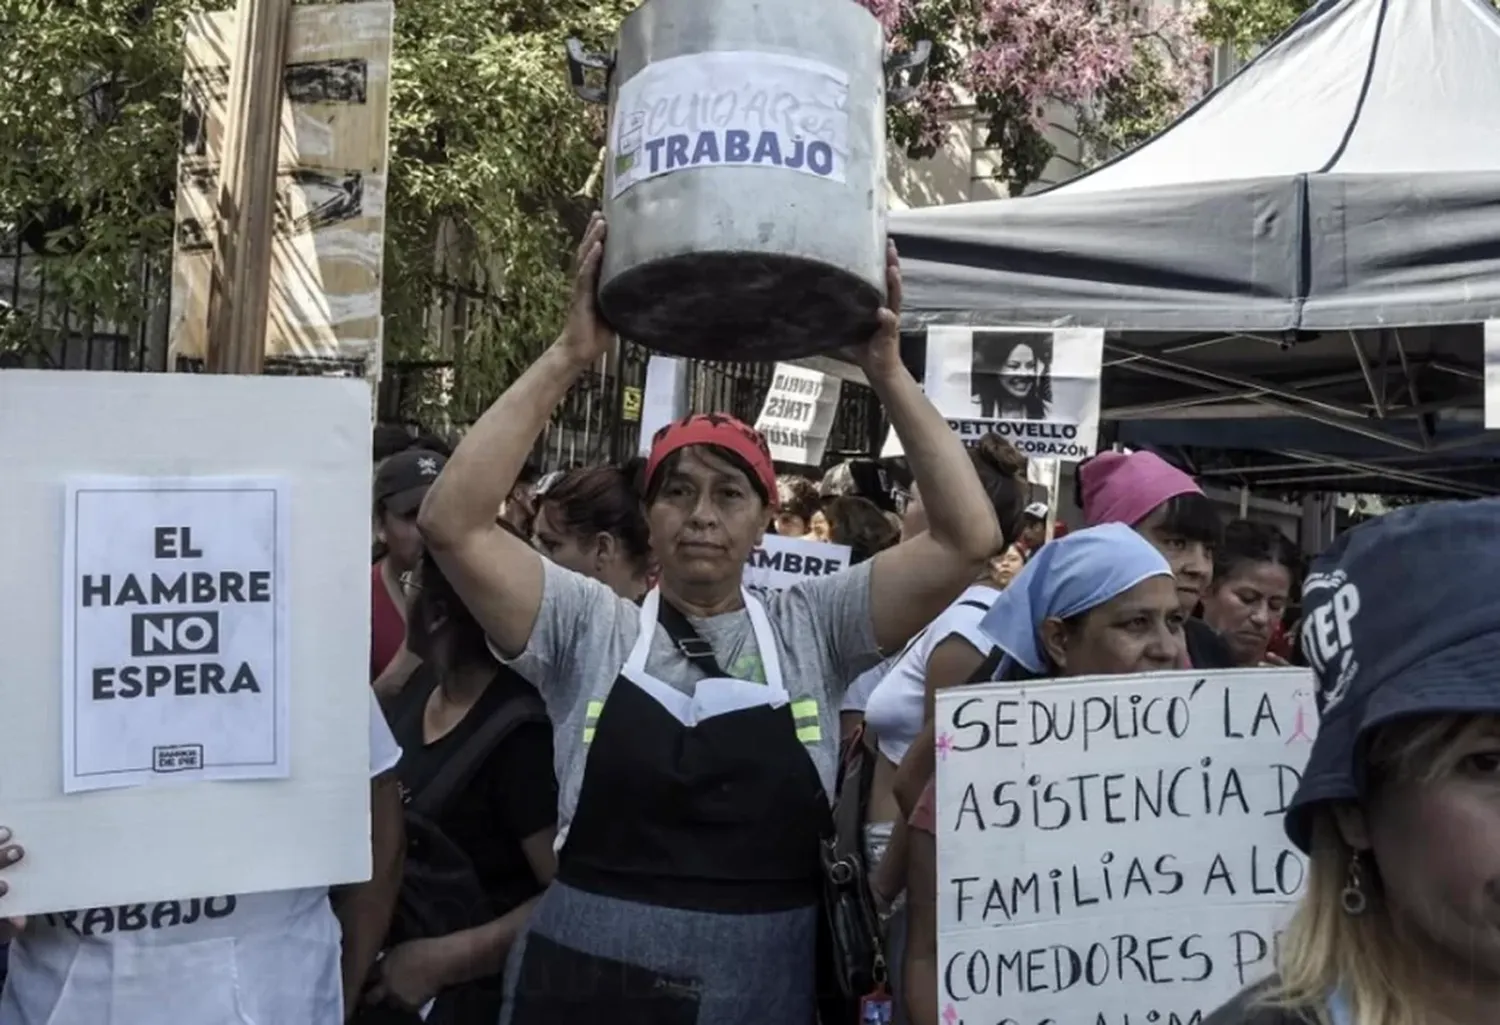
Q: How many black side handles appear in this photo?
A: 2